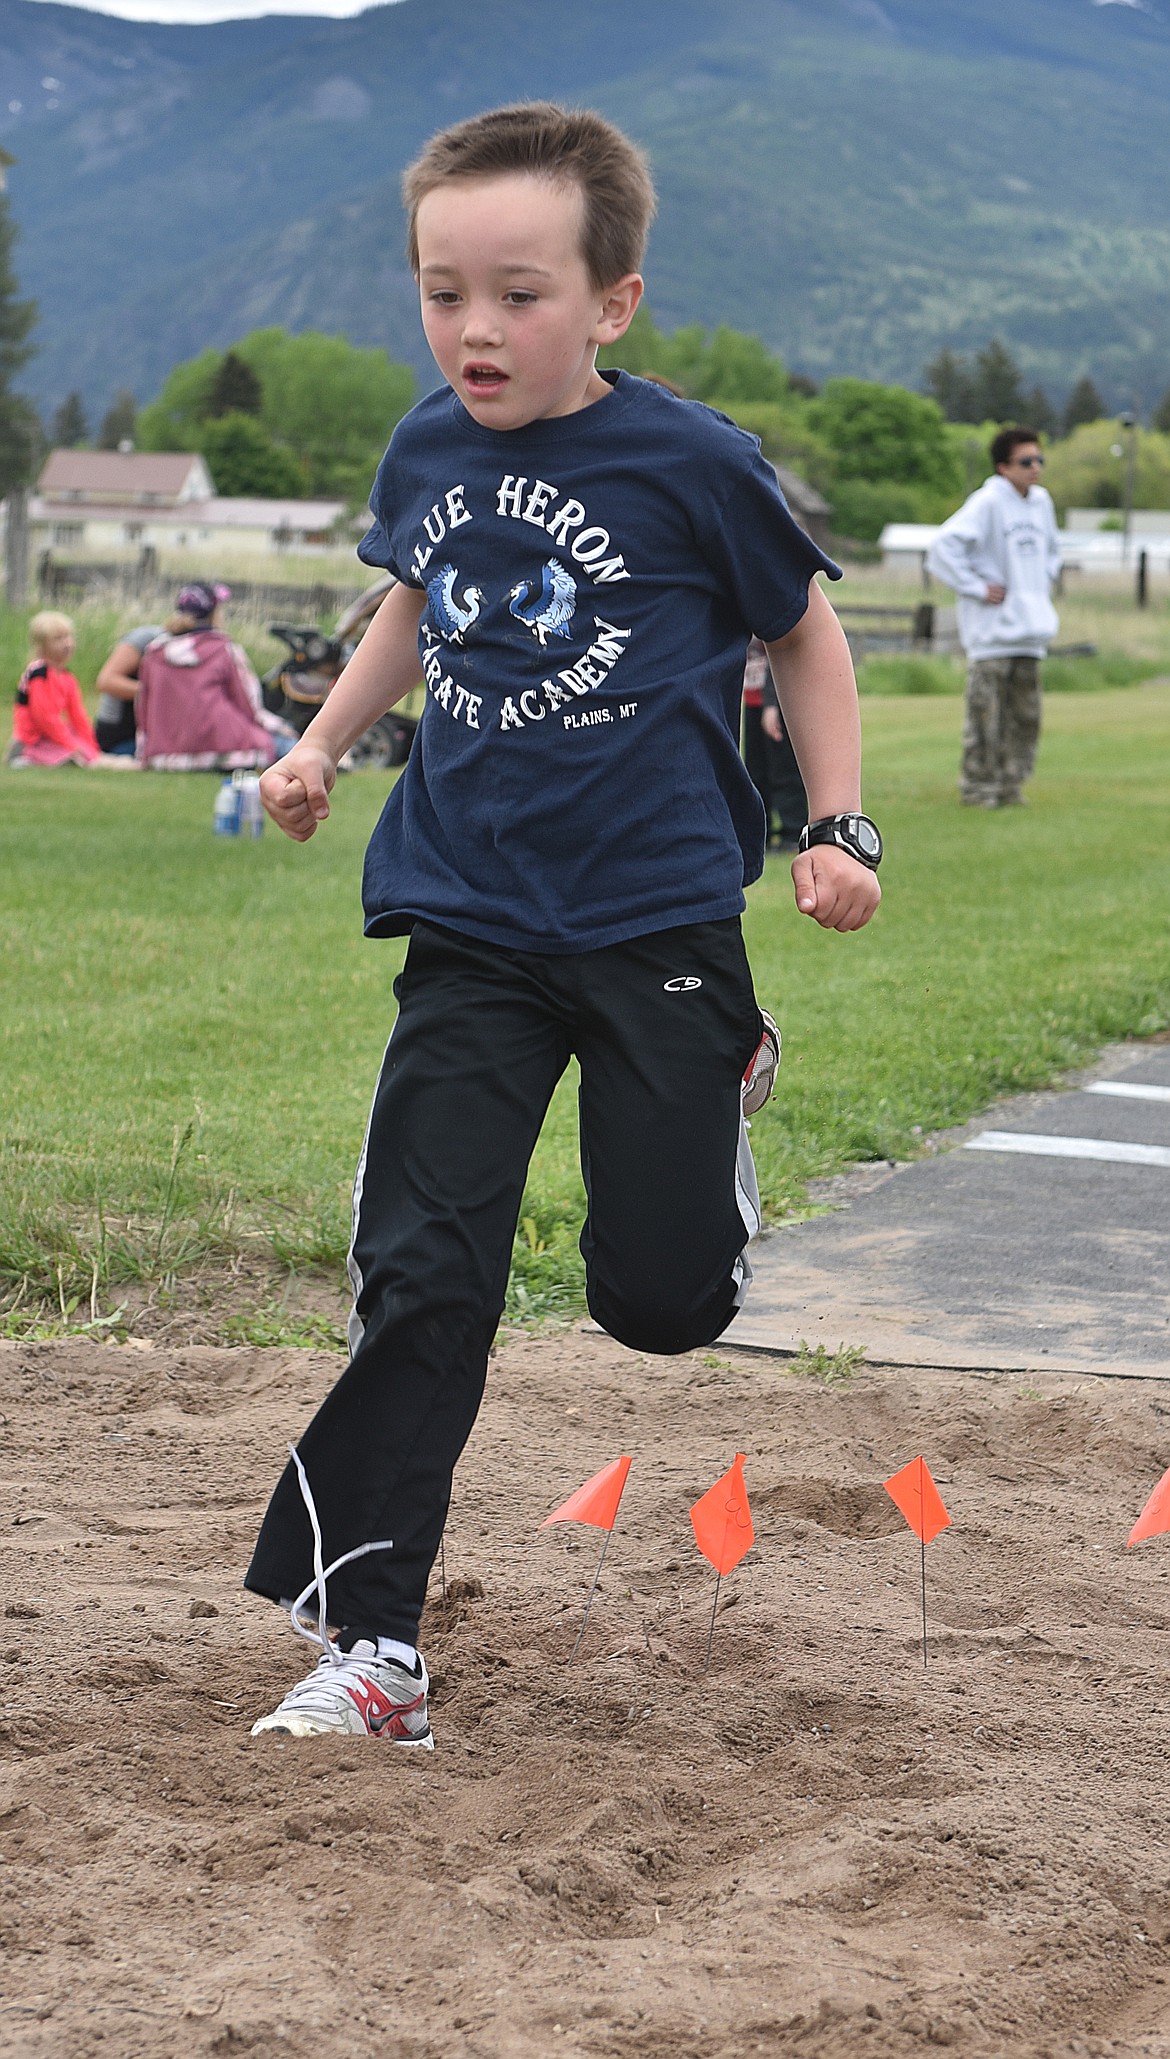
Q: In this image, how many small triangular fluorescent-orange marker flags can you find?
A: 4